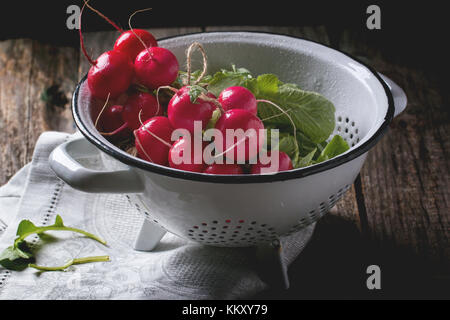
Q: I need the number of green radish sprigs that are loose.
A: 2